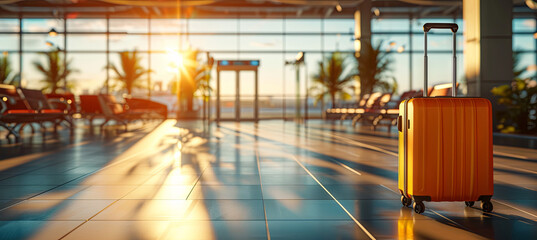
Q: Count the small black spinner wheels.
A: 4